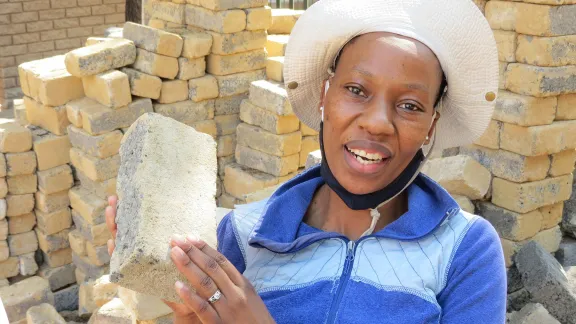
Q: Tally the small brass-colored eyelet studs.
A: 2